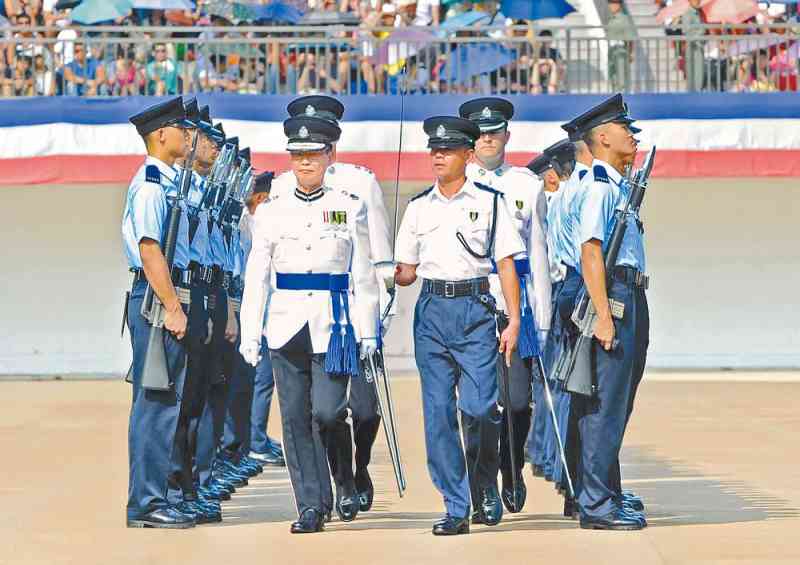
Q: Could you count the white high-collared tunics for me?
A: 3